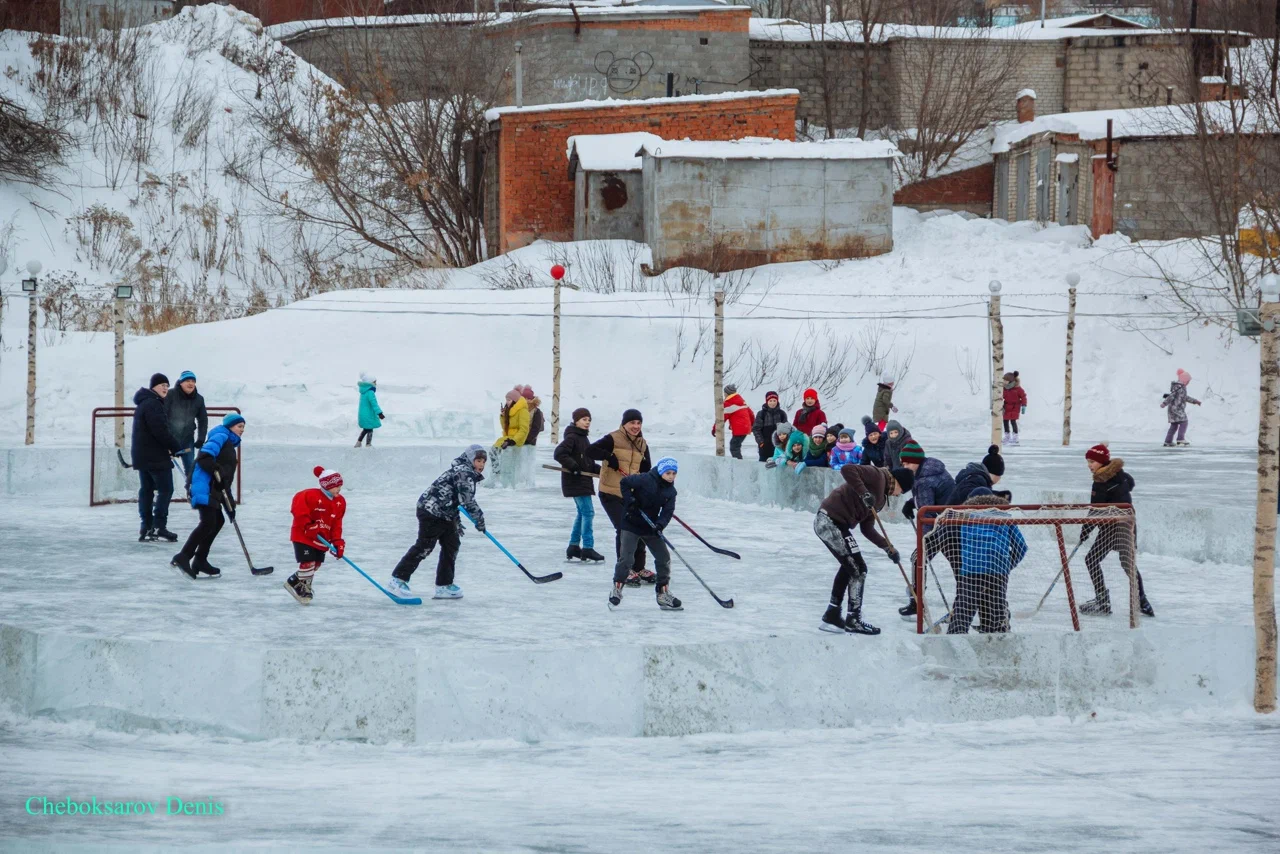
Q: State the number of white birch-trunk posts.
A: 7